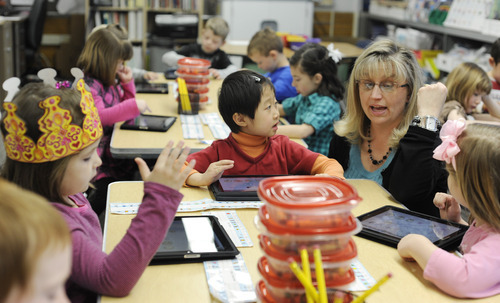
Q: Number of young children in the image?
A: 11